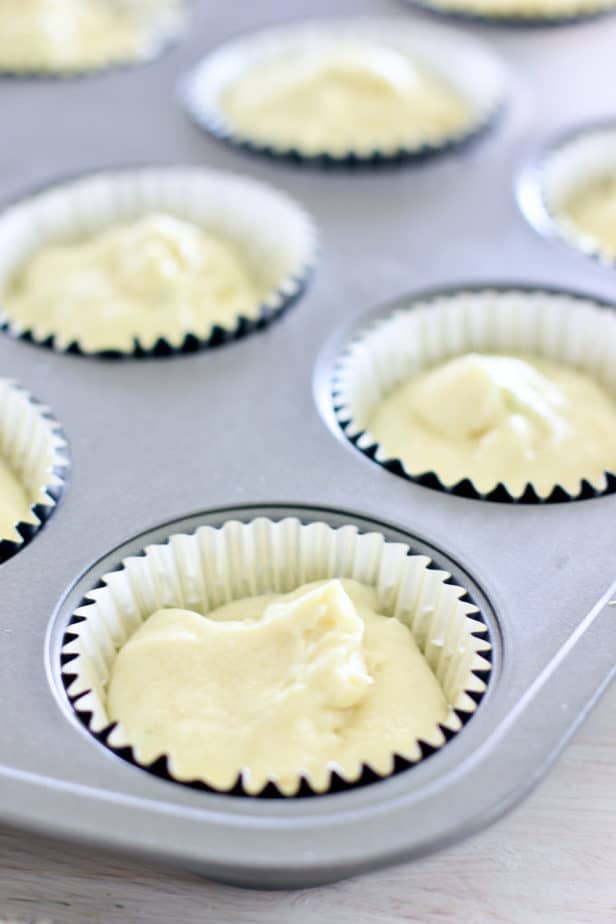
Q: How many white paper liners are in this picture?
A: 8